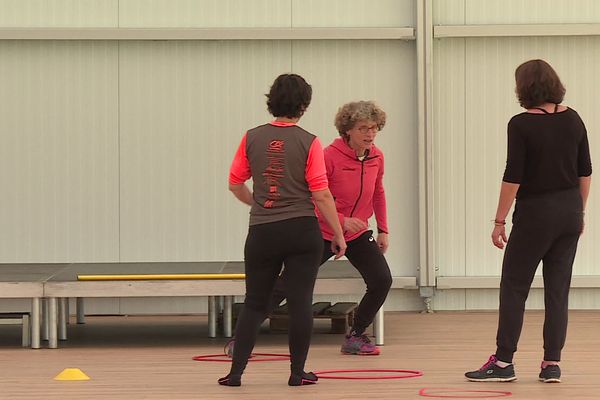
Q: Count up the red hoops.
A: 3